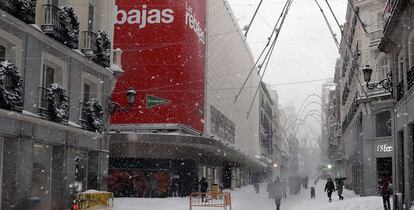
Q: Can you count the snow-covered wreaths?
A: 6